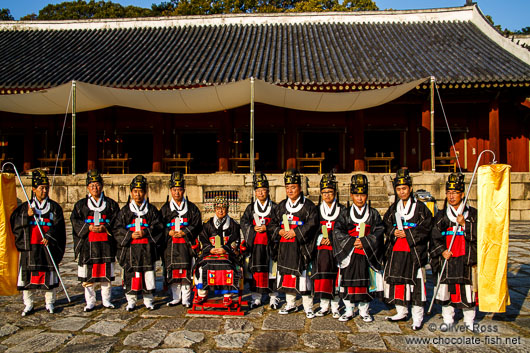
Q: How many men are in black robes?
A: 11